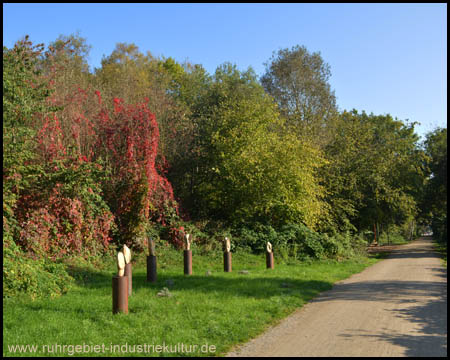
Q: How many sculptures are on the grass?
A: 6